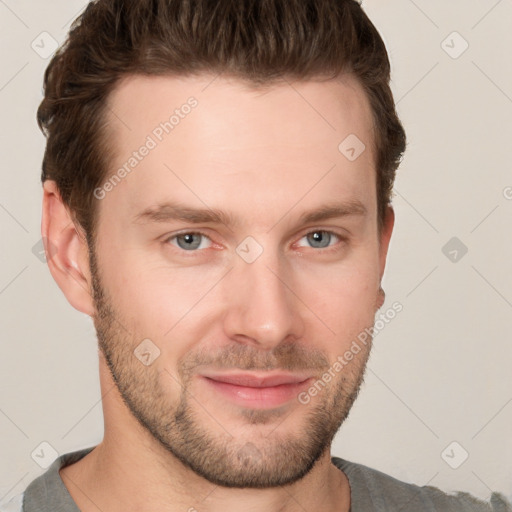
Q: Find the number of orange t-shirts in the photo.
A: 0